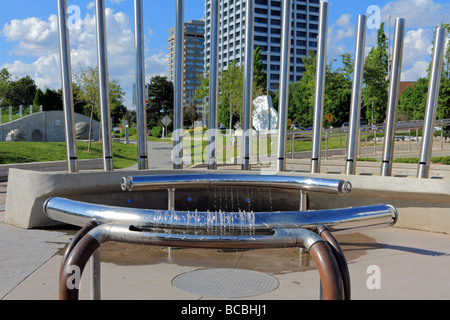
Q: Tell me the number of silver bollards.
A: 11